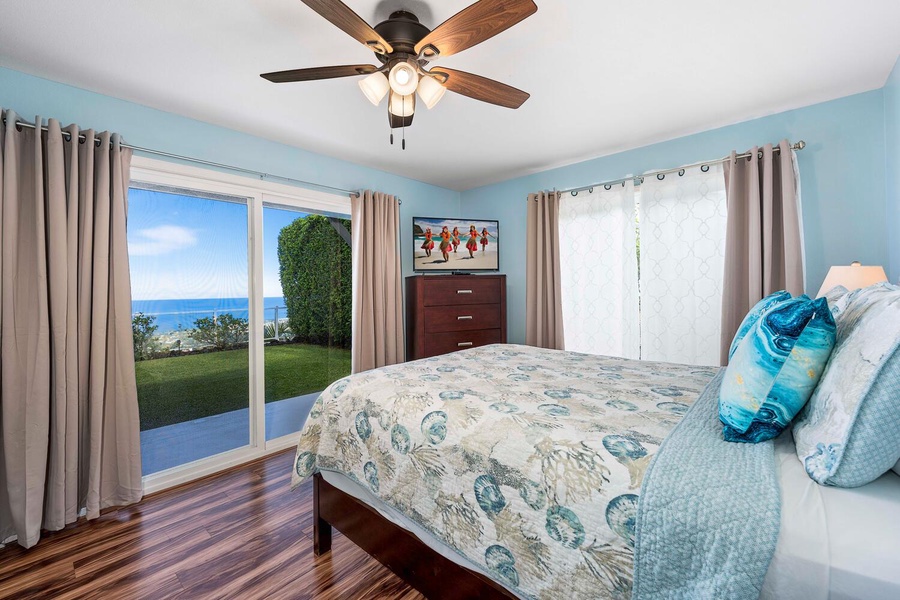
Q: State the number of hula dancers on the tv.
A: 5